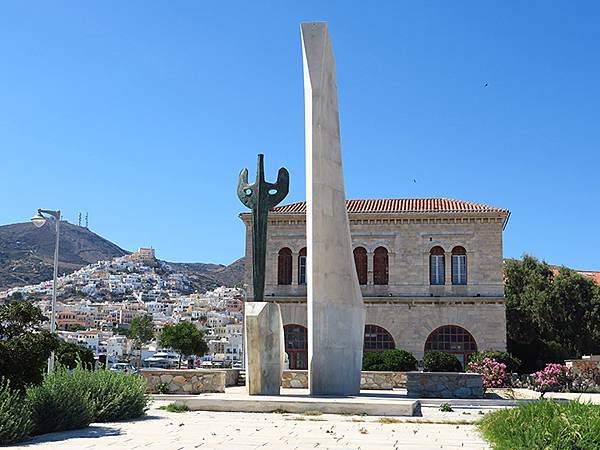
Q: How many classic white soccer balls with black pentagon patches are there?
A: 0